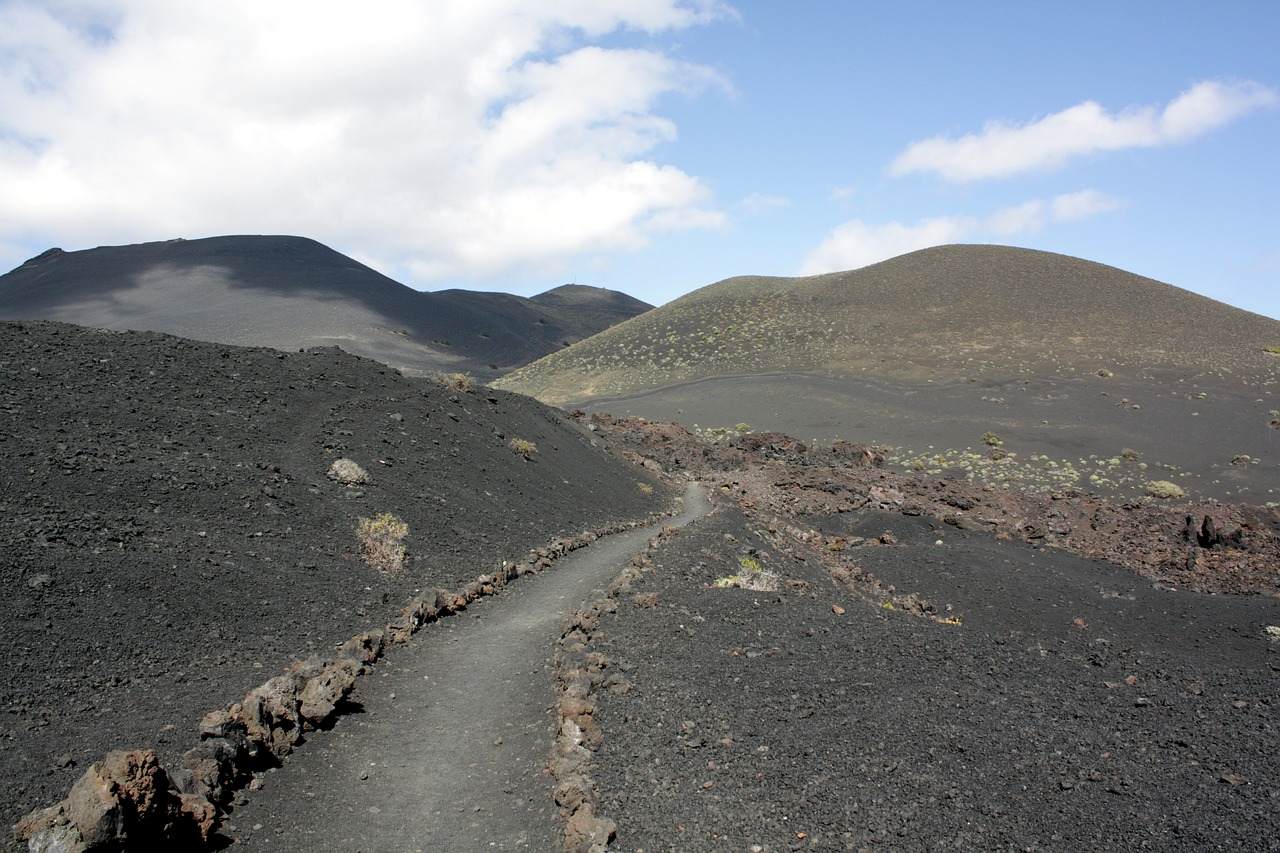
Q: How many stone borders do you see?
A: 2